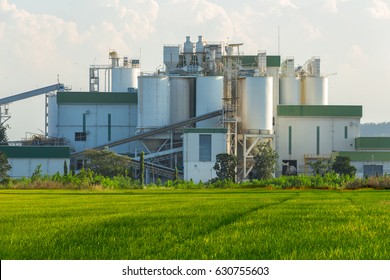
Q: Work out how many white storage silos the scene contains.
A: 7